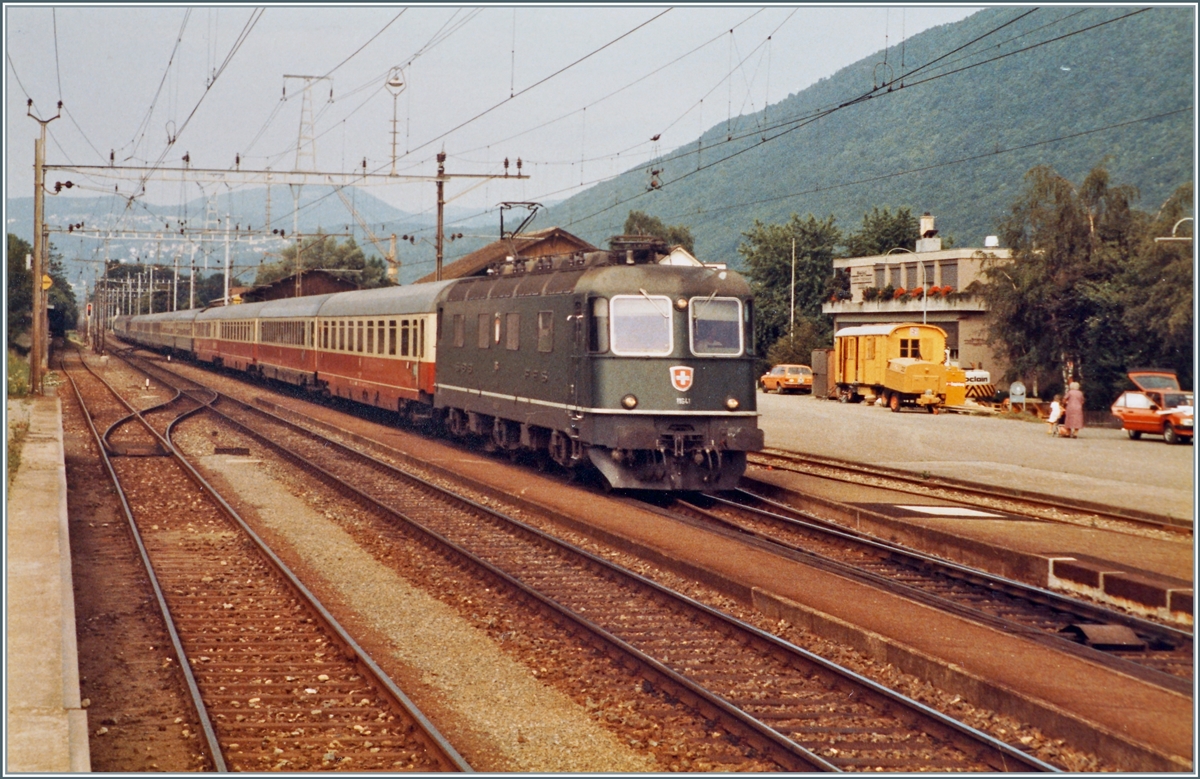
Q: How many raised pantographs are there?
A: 1